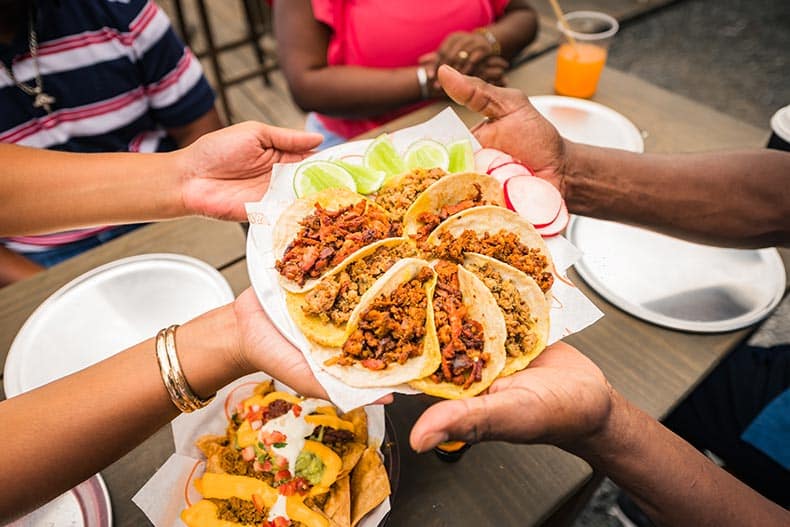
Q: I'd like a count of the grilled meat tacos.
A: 8